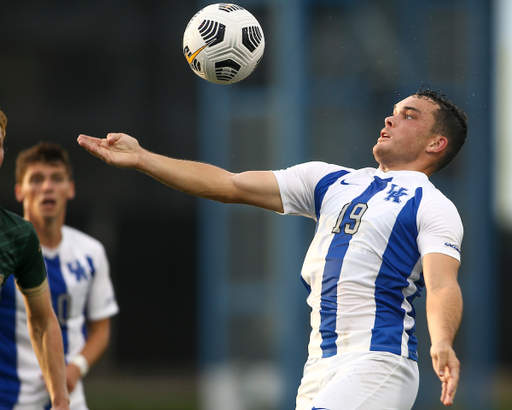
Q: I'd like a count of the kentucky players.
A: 2